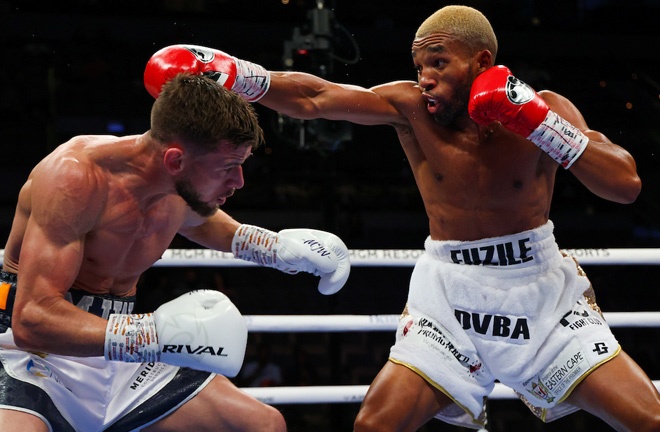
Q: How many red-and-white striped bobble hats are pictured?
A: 0